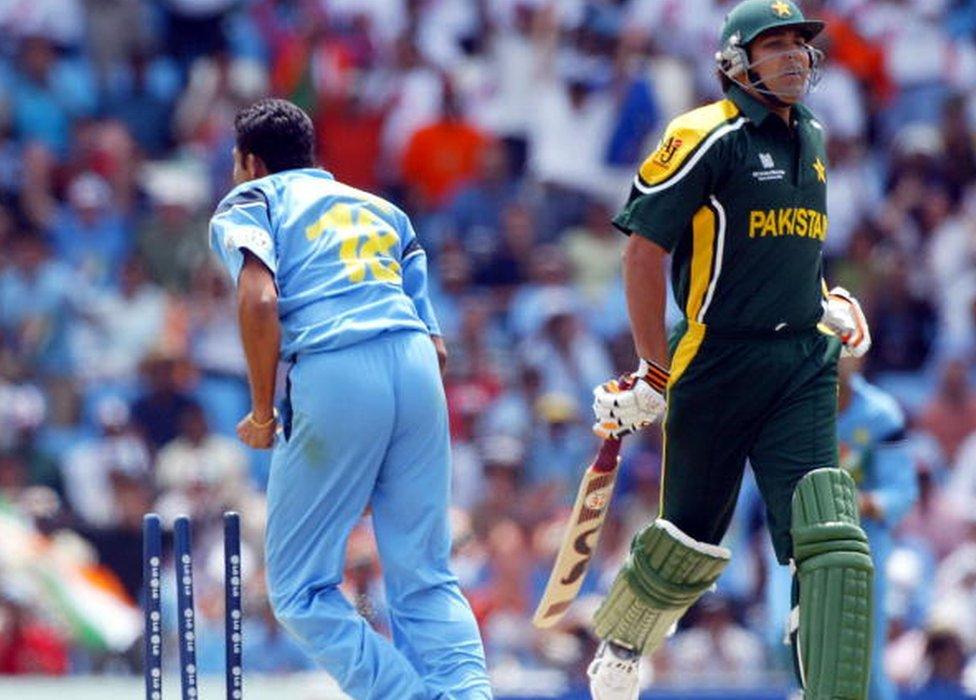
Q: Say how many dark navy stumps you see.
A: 3